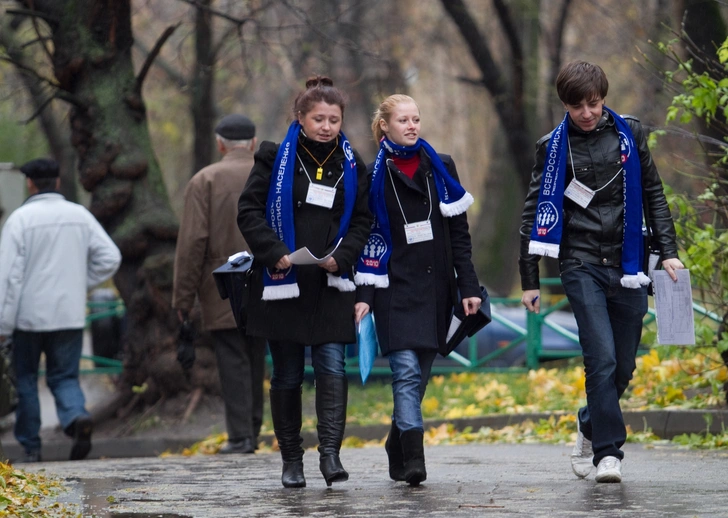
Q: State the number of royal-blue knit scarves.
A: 3